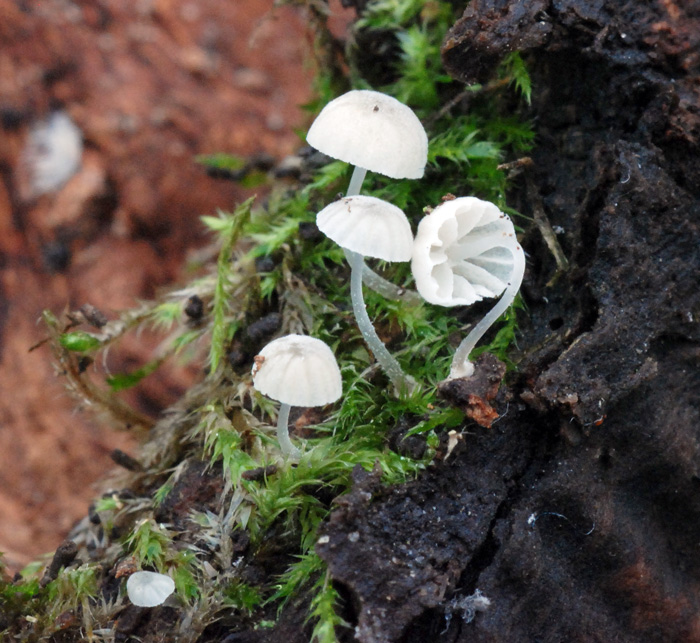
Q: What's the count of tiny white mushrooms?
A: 5